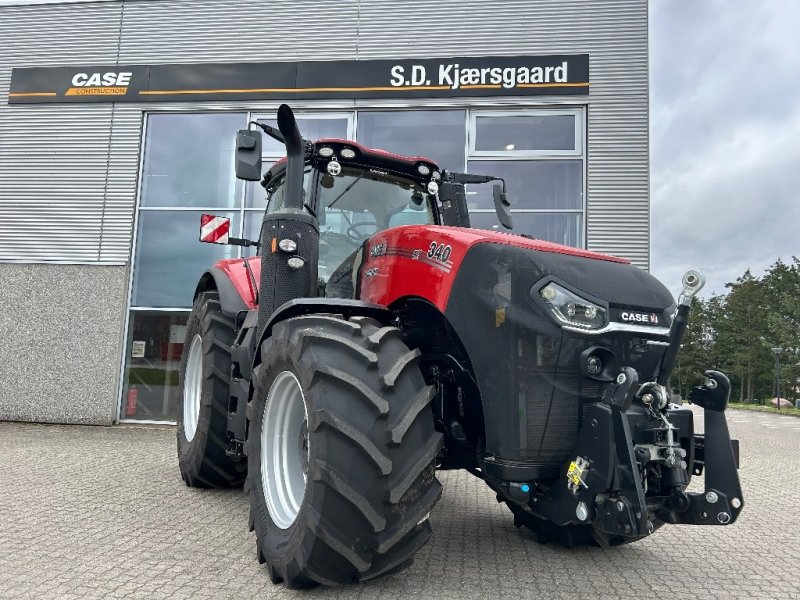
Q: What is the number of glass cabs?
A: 1